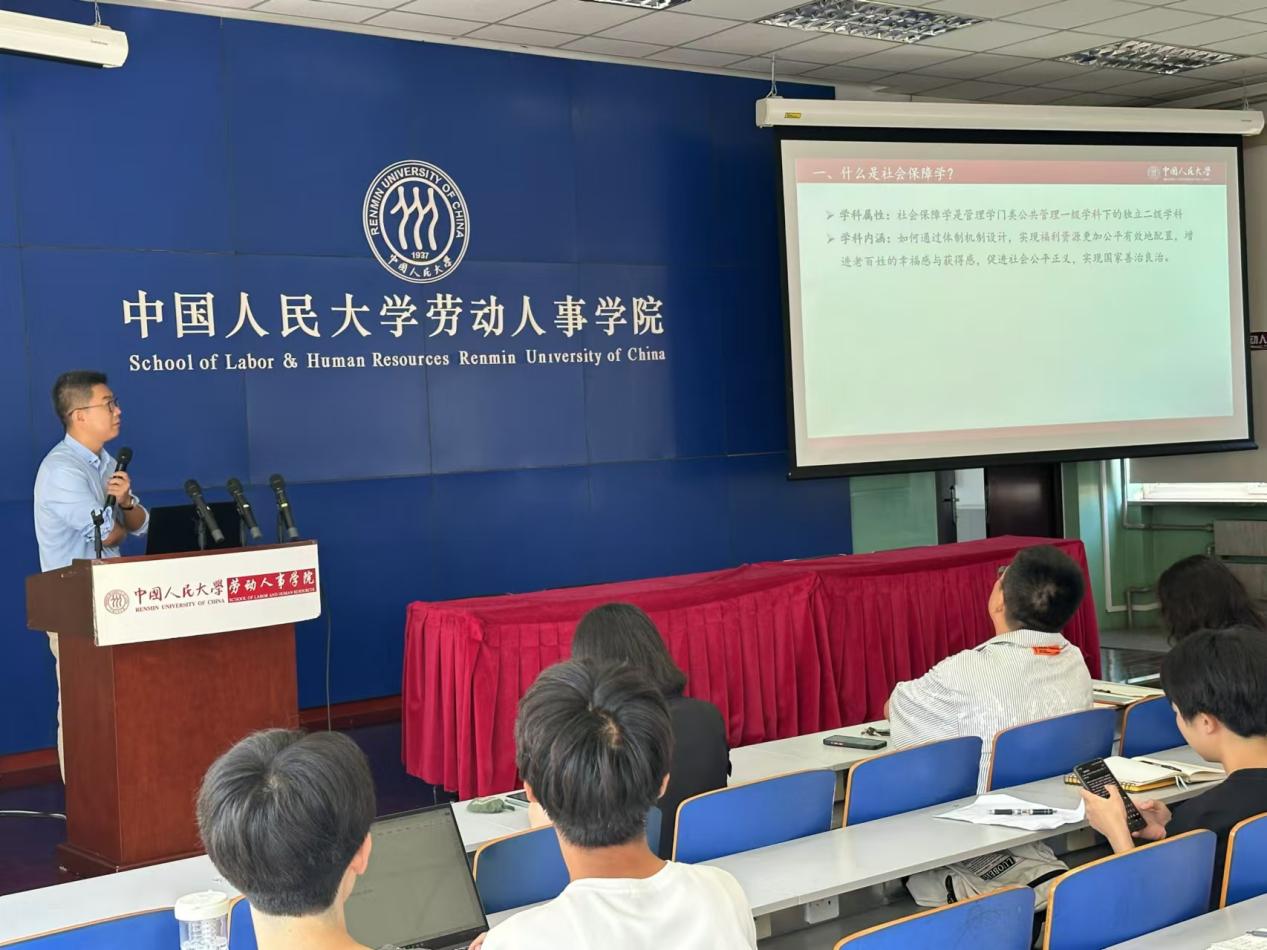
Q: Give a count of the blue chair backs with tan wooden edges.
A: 10